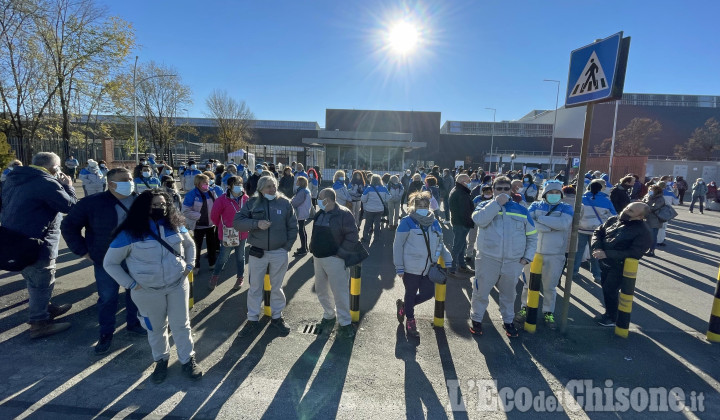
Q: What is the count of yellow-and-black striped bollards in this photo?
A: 7